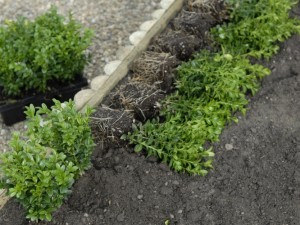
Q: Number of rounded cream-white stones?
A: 8